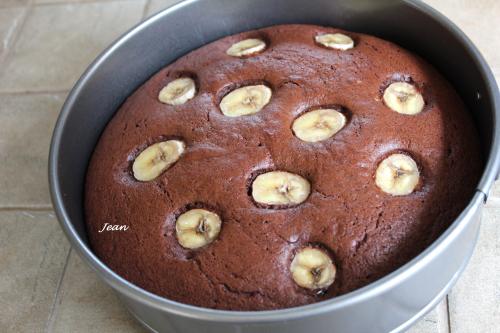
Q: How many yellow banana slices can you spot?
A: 11